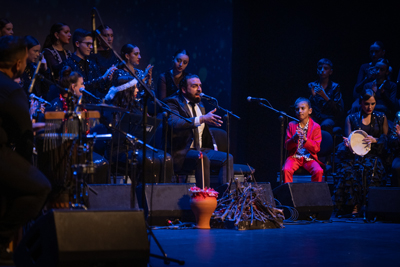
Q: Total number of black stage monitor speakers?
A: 6